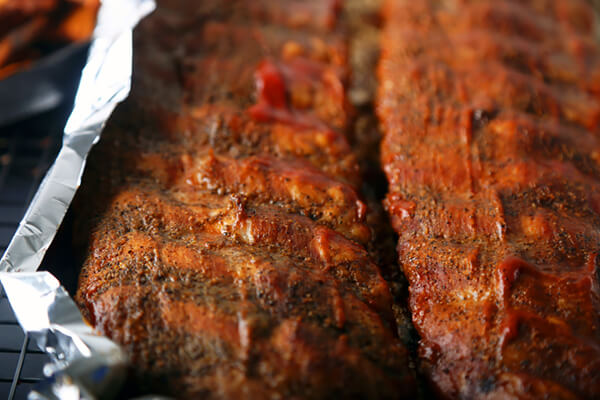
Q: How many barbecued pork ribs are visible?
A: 2